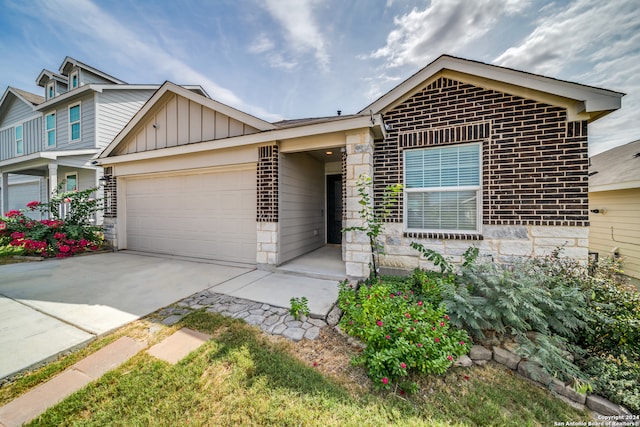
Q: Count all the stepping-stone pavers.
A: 3